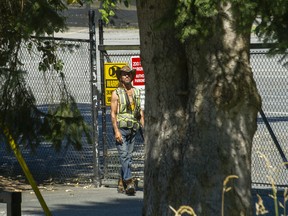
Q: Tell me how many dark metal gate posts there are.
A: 2